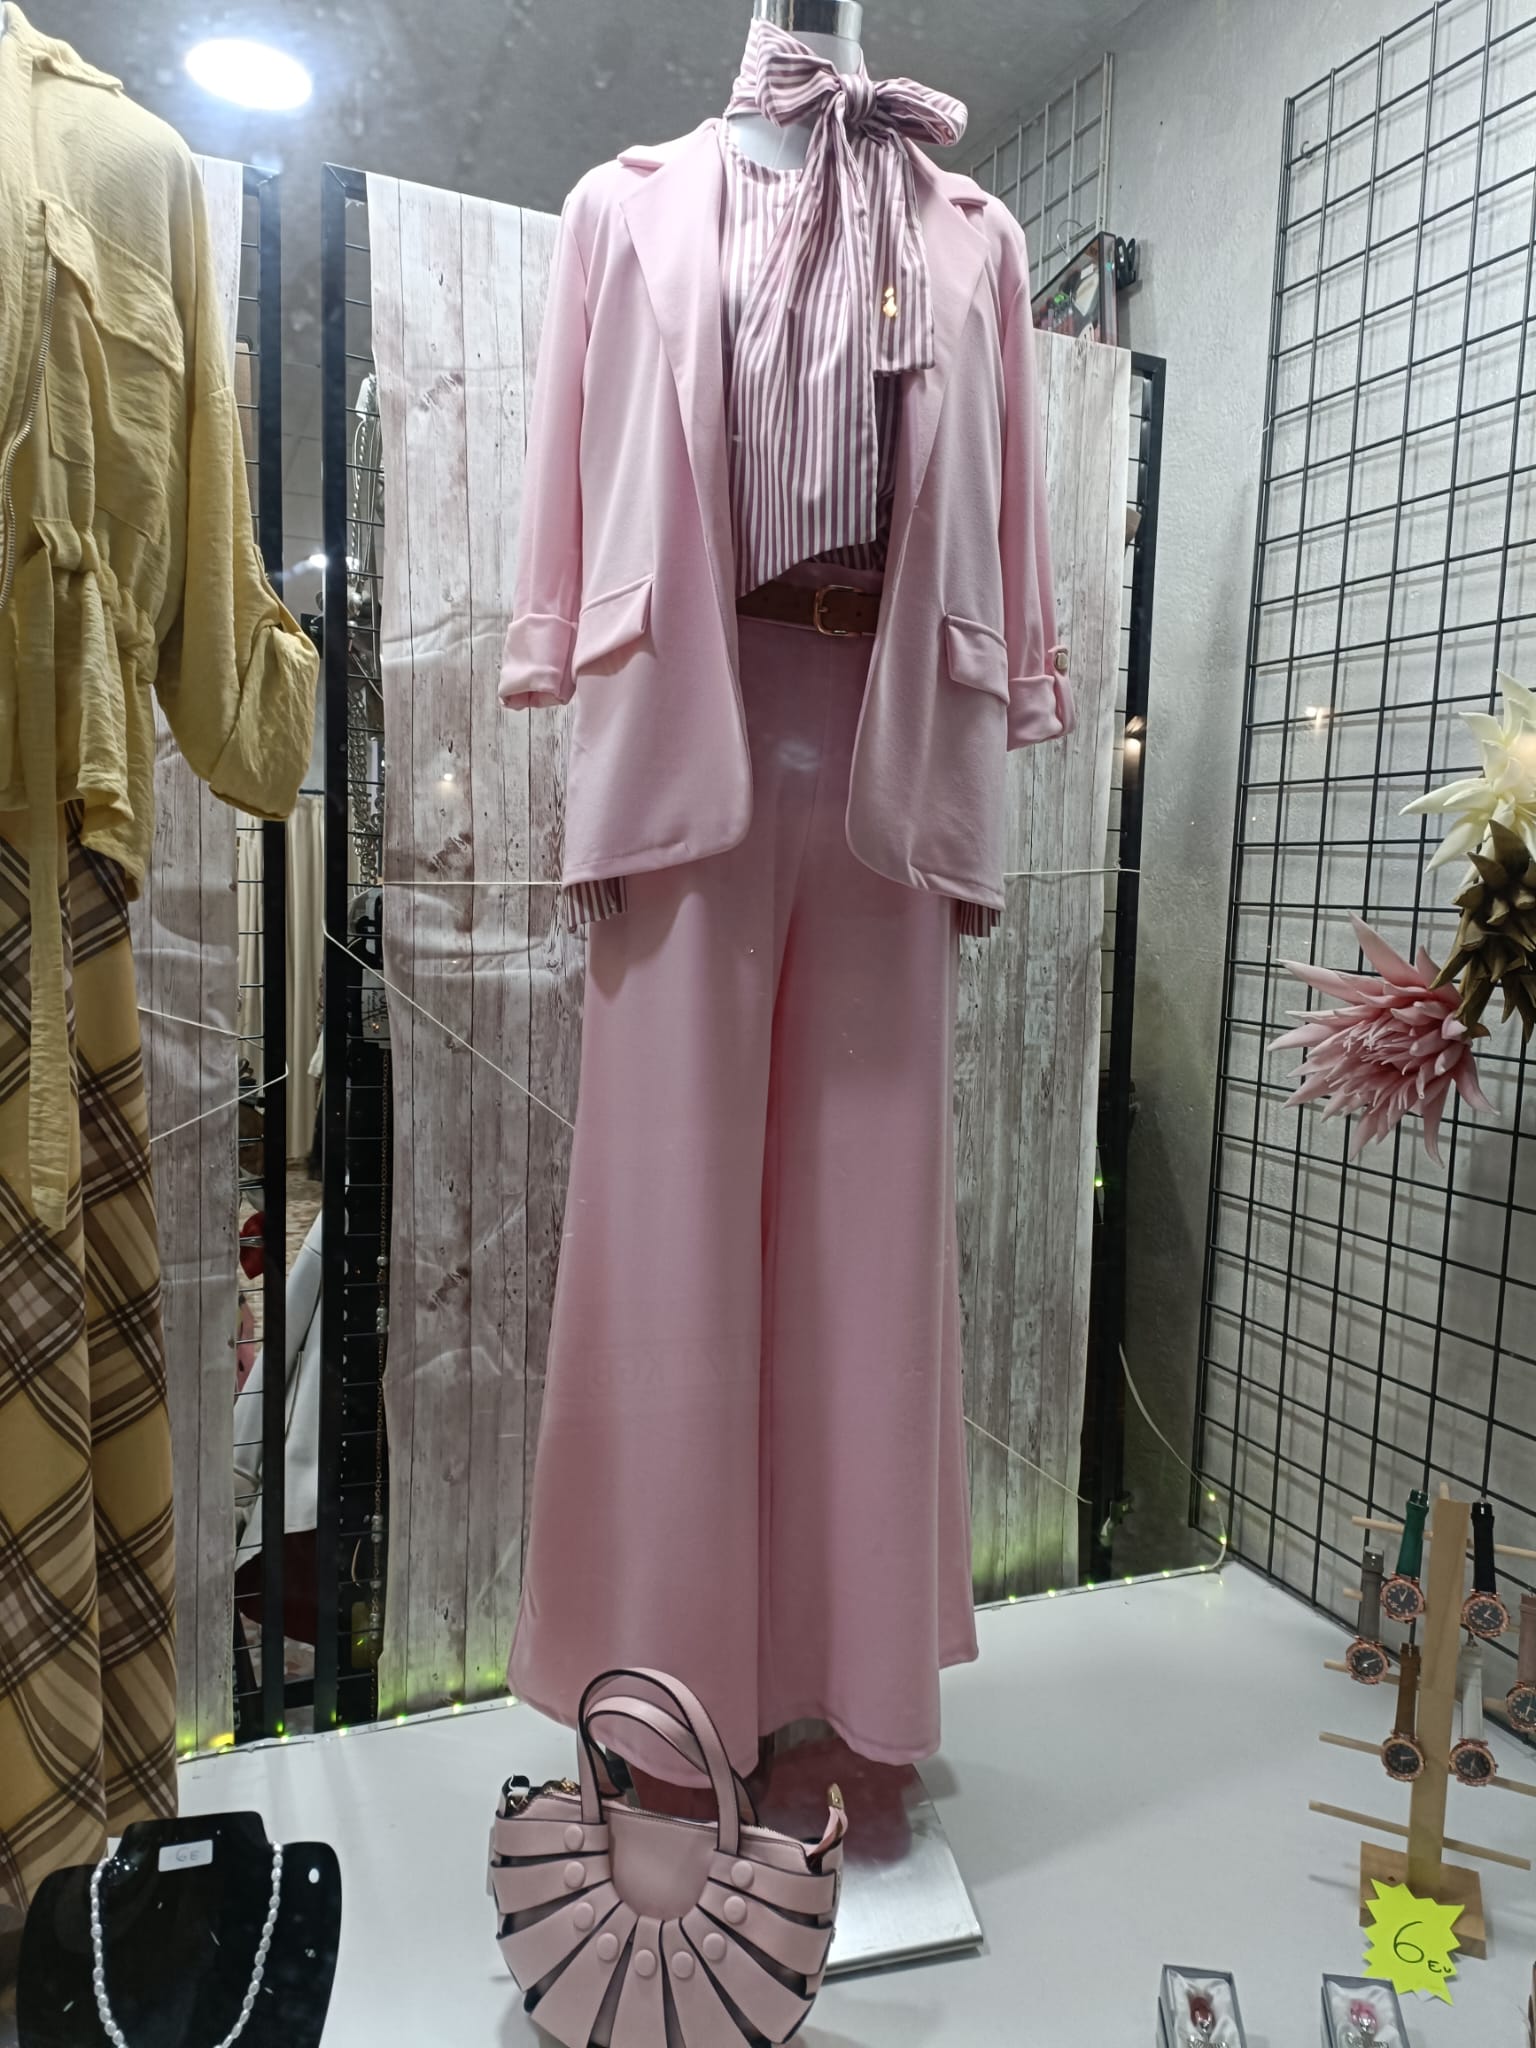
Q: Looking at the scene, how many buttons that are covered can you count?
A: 9